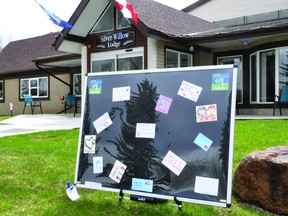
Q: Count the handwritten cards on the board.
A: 13